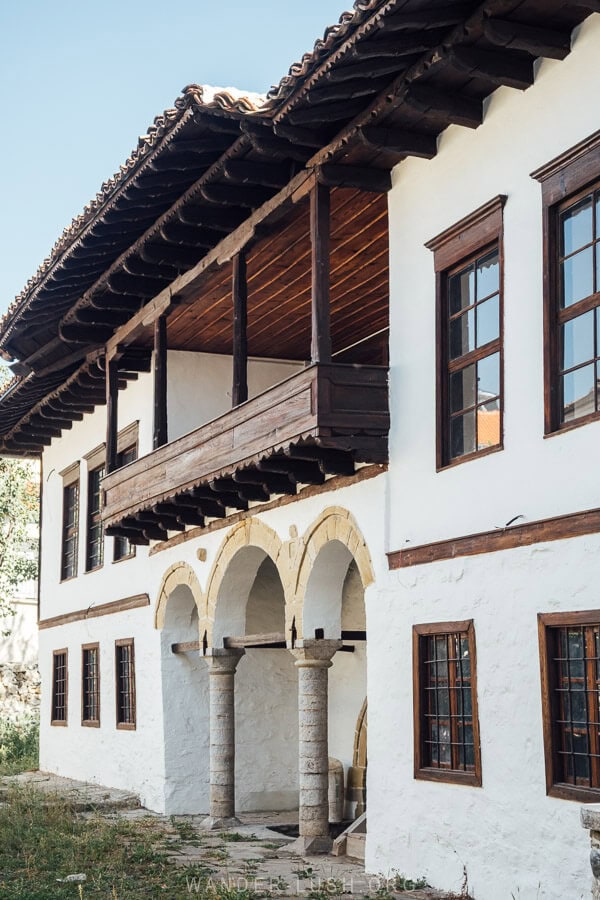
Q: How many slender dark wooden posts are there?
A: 4